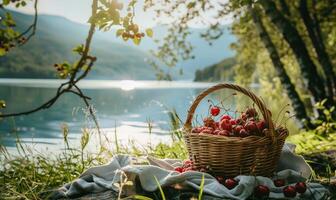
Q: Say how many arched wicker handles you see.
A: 1